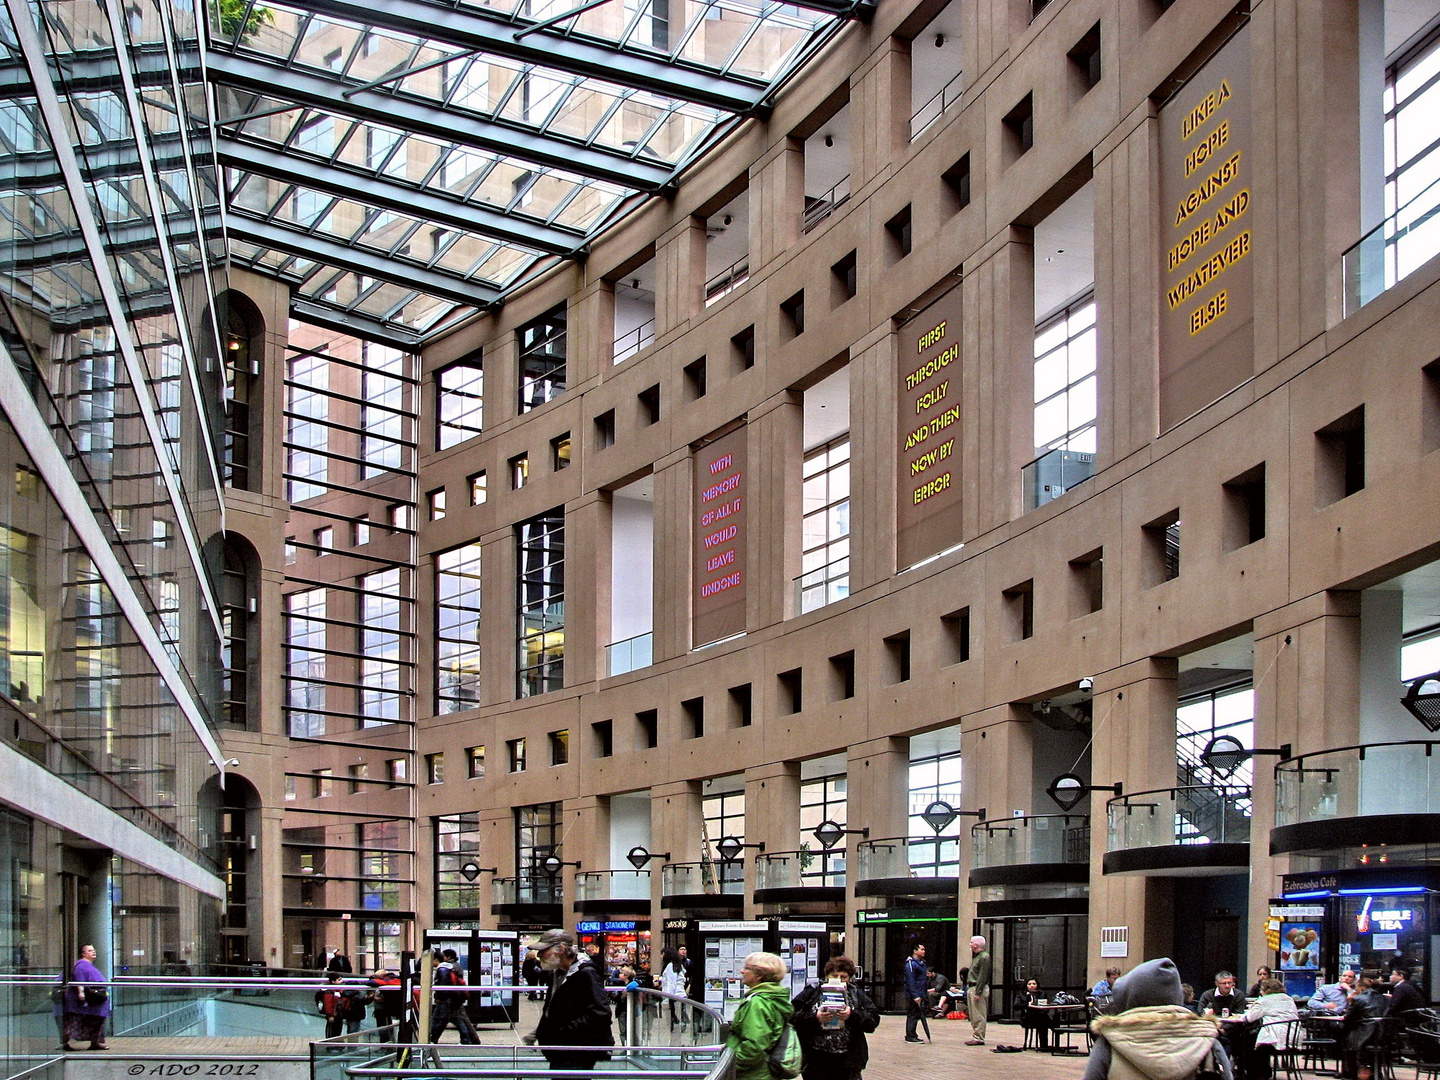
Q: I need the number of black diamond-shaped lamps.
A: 9